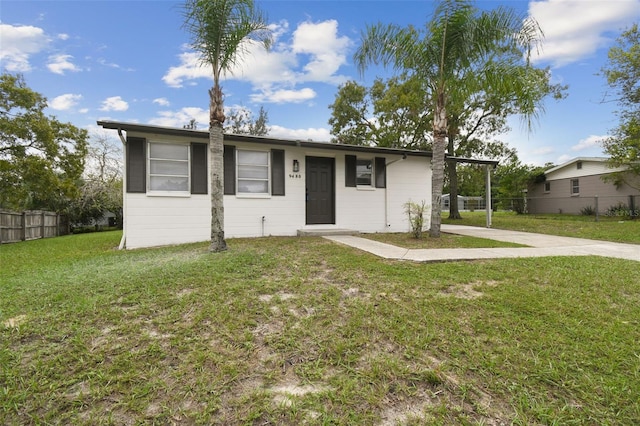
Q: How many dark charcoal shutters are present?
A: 6